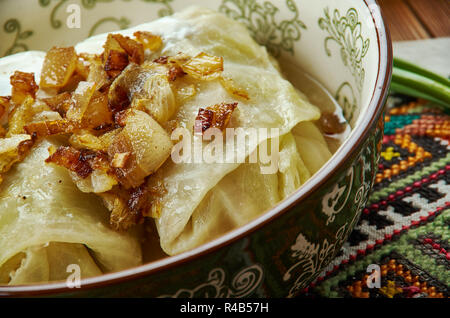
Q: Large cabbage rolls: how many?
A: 2